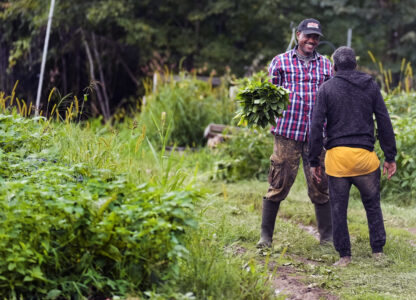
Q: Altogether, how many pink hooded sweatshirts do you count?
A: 0